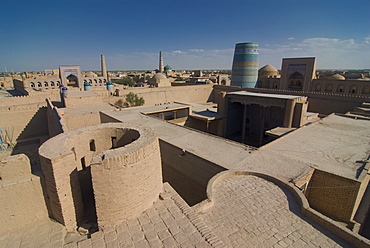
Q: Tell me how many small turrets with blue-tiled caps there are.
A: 4